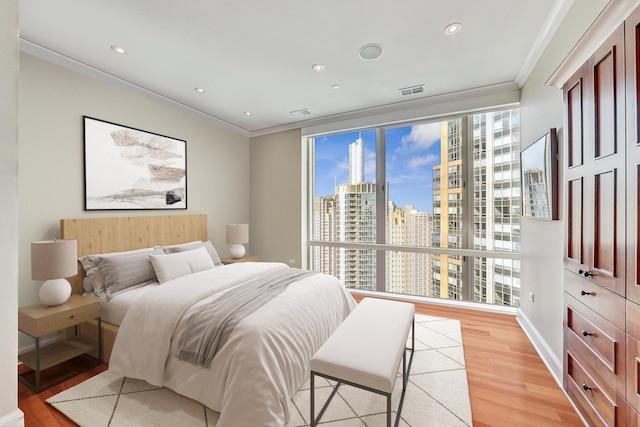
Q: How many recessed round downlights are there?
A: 5